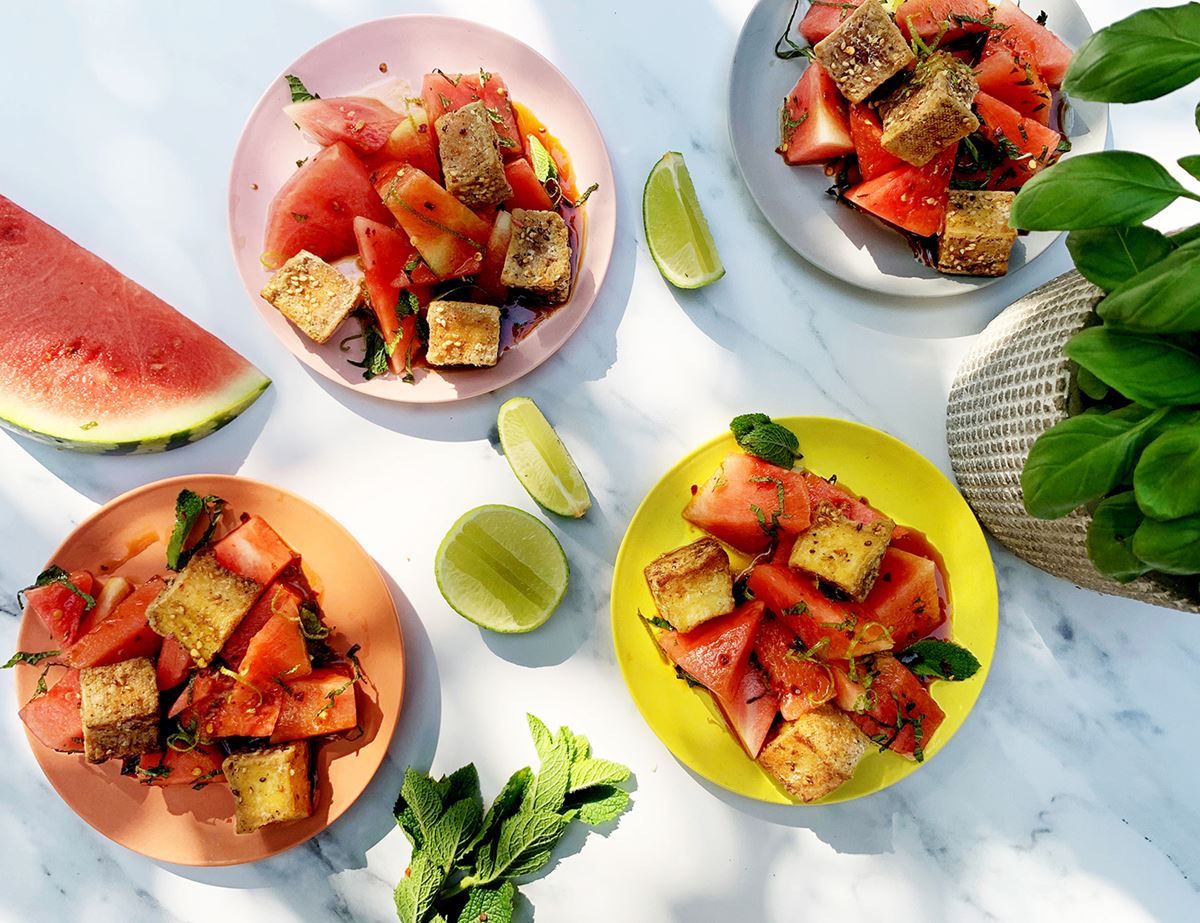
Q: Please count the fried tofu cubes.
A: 13